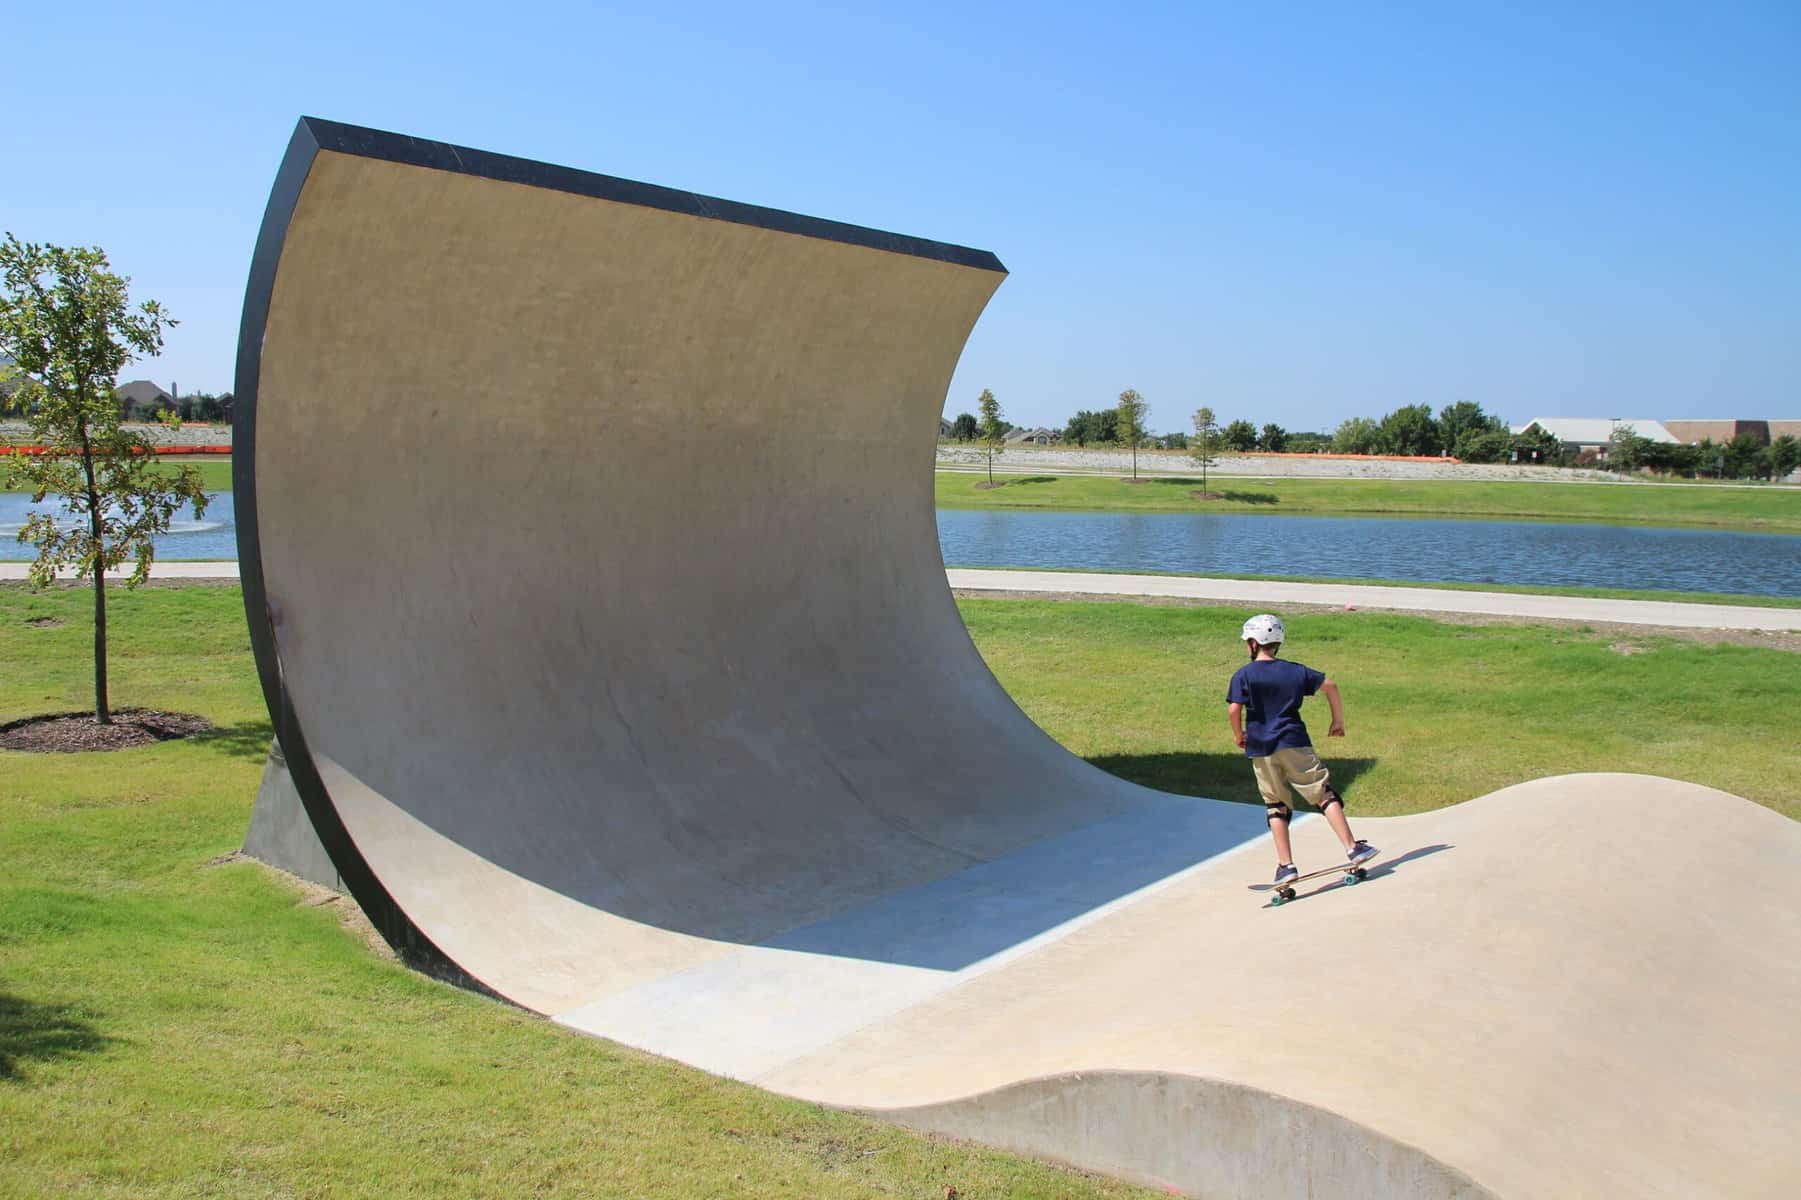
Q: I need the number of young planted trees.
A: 4